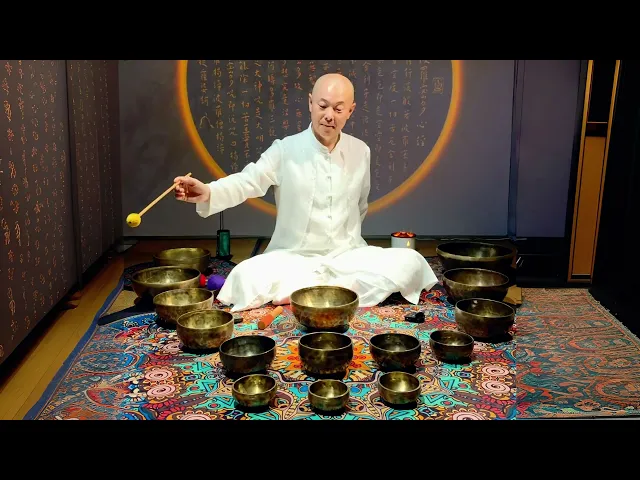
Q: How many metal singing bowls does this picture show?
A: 15